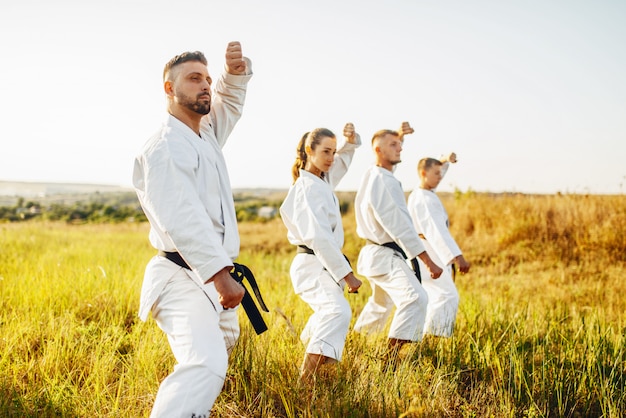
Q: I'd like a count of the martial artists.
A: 4